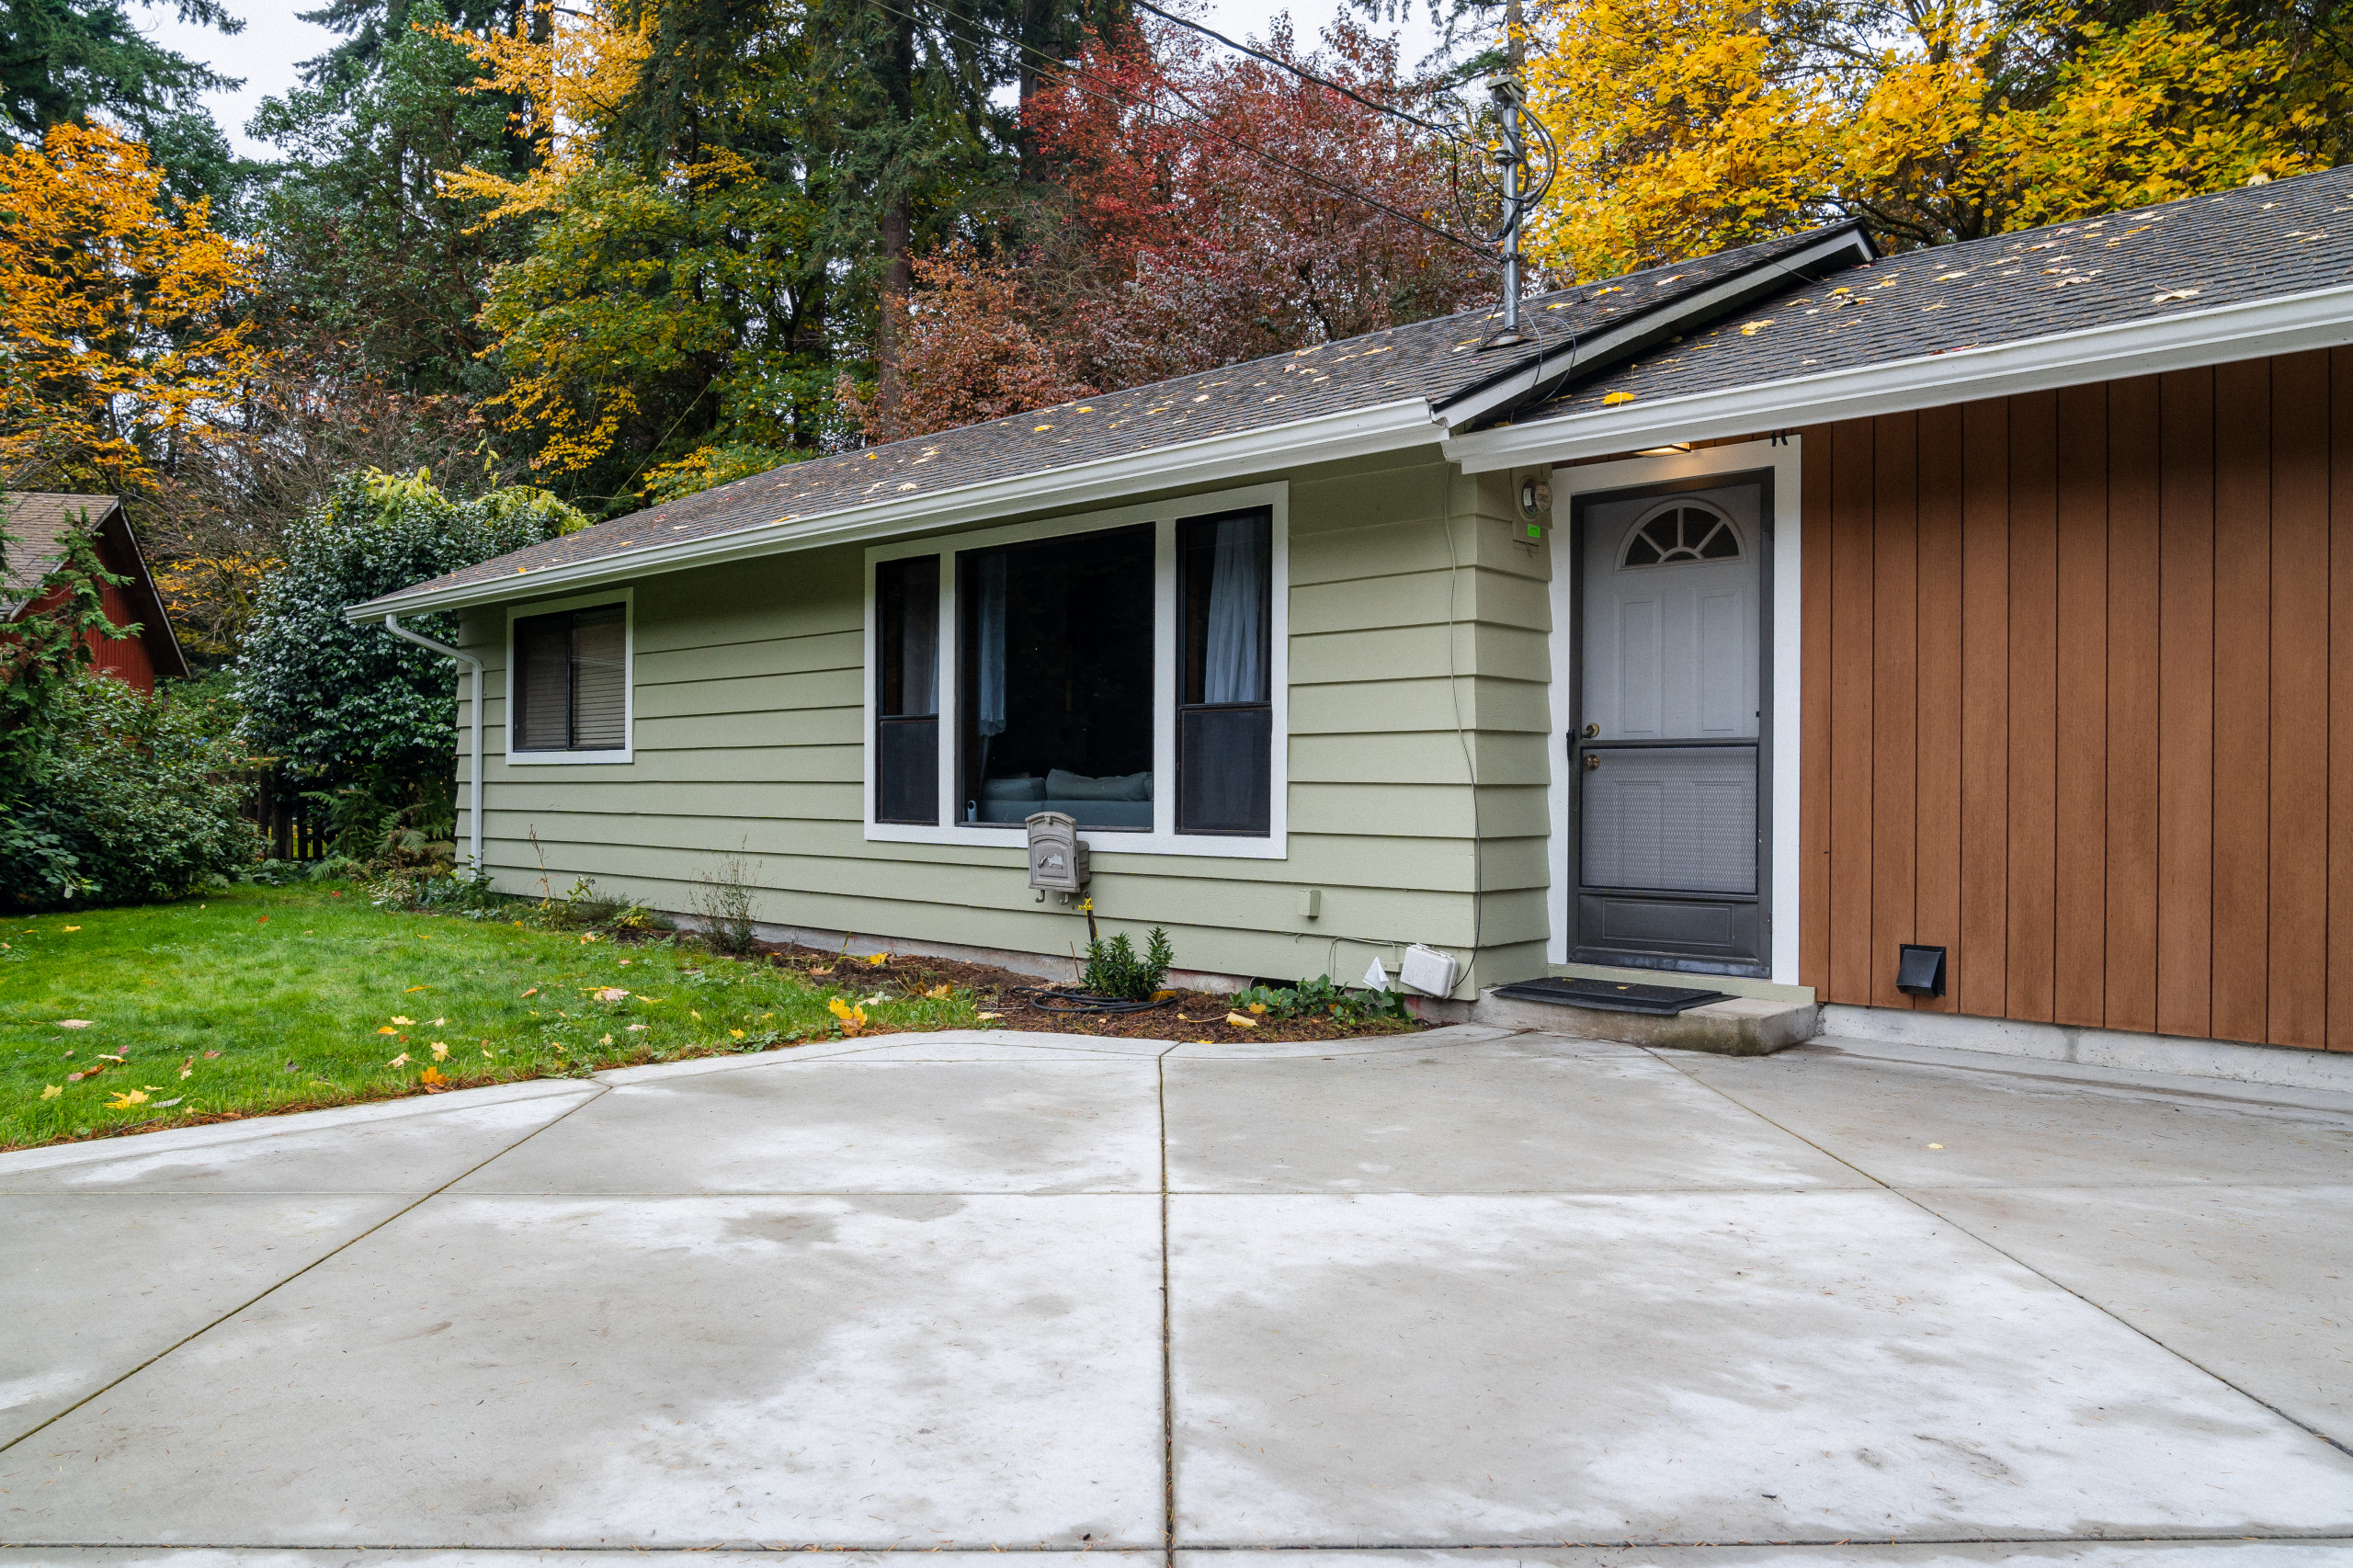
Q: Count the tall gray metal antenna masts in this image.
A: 1